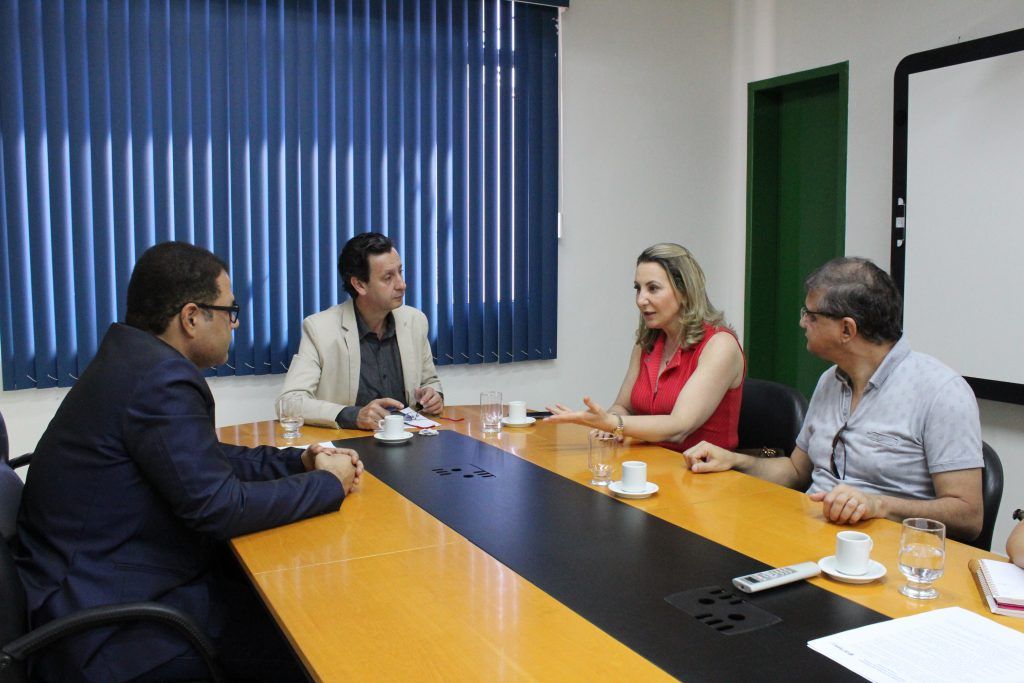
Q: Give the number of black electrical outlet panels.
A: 2